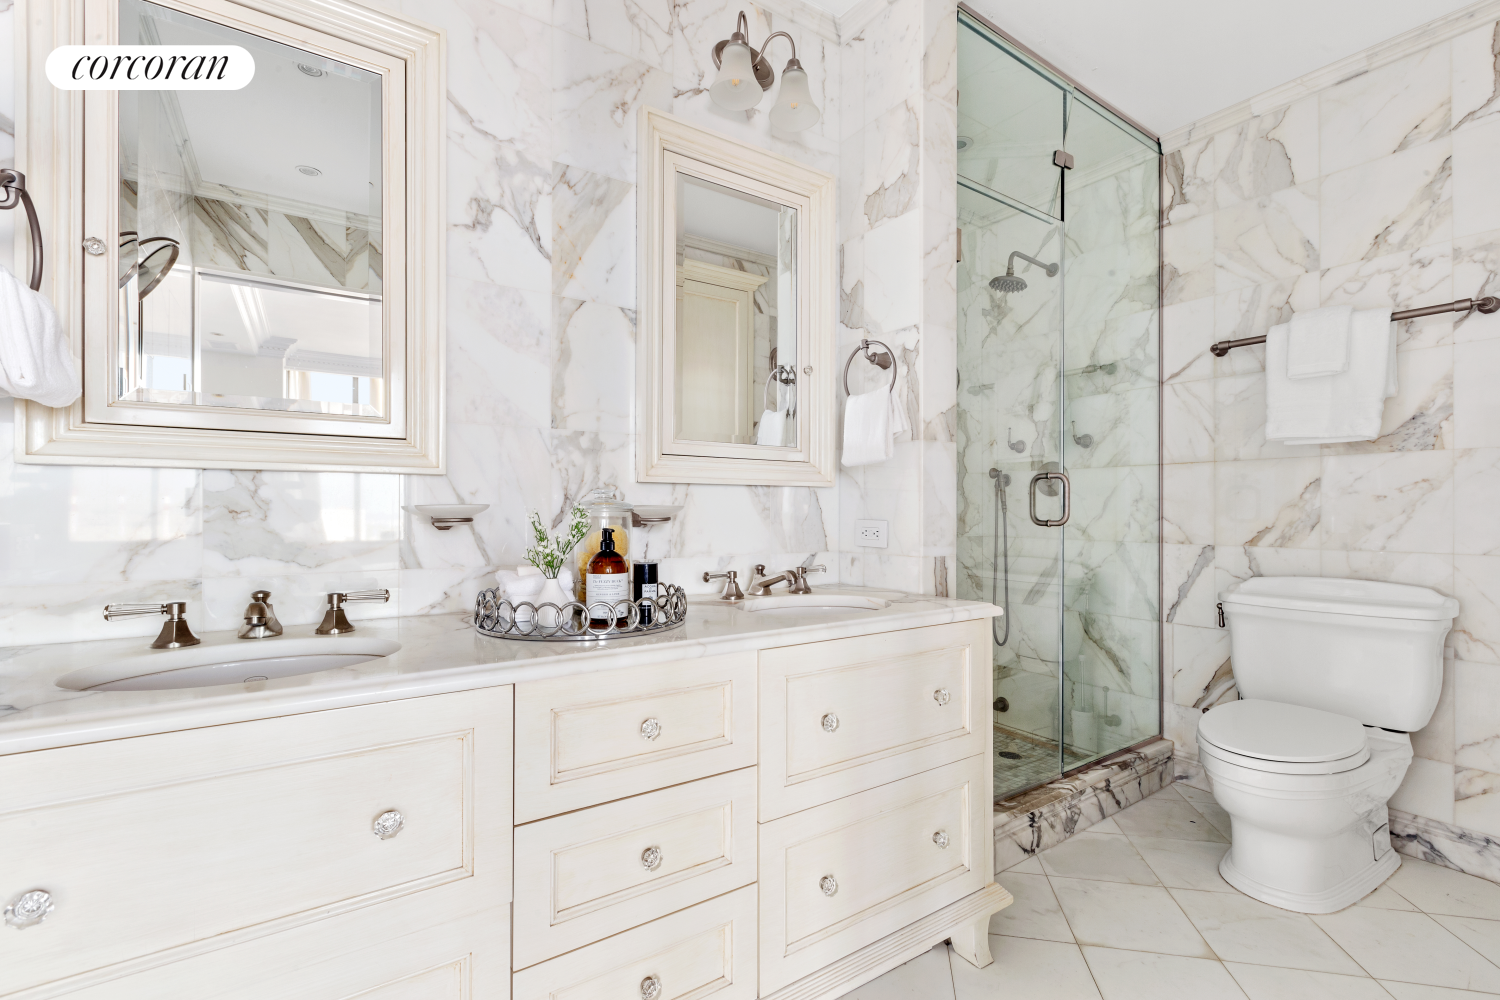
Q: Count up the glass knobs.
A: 11